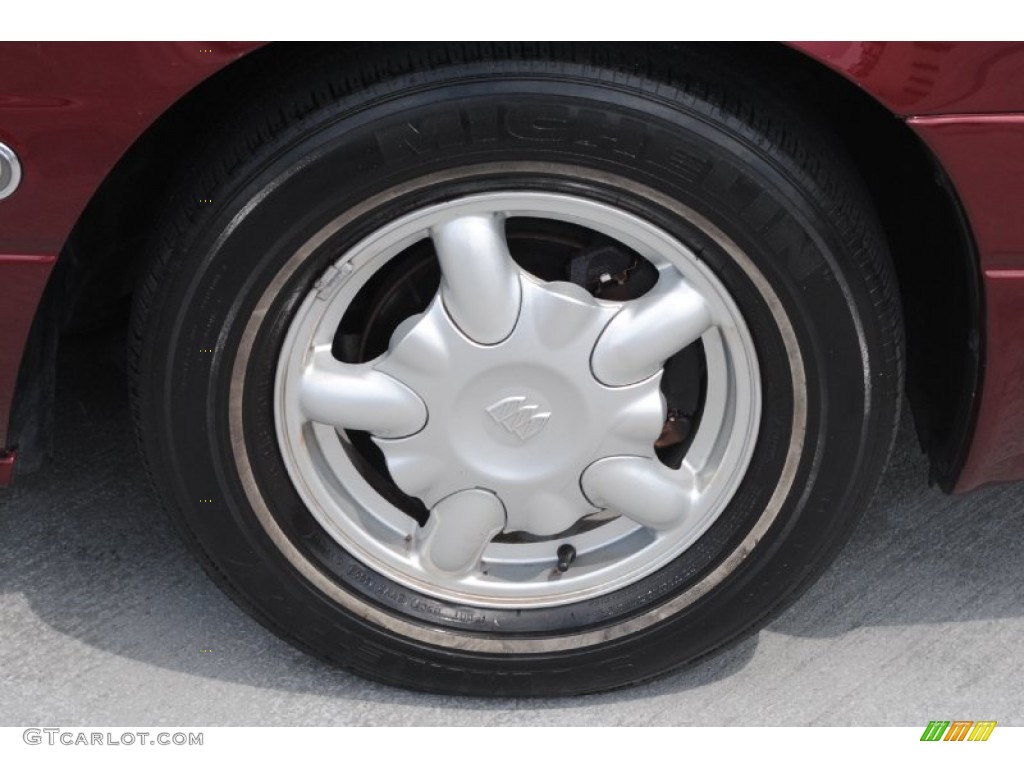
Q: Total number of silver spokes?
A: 5